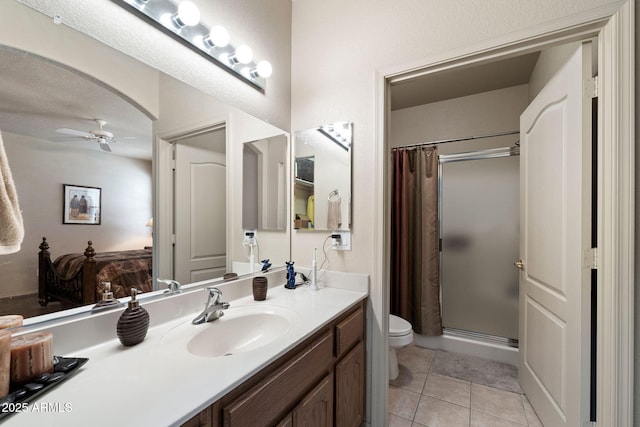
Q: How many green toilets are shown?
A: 0